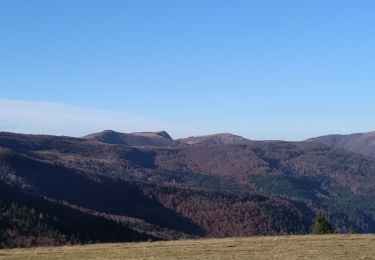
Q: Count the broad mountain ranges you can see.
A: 1